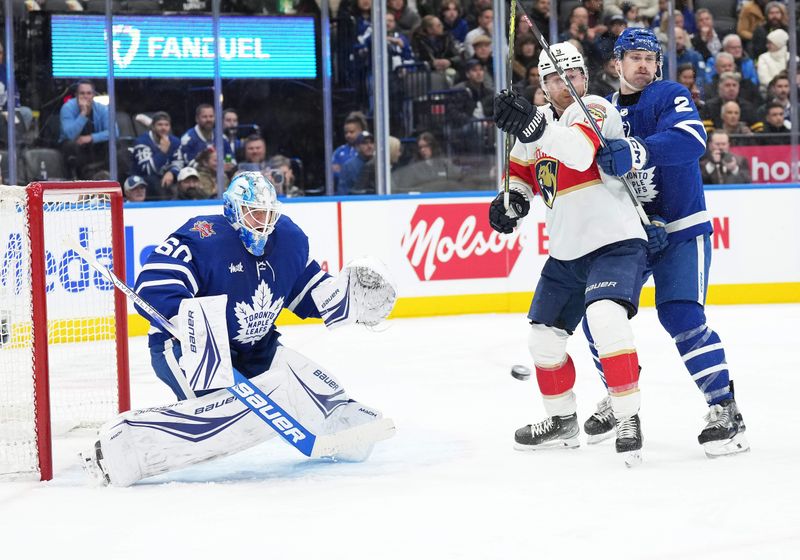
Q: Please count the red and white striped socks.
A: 2